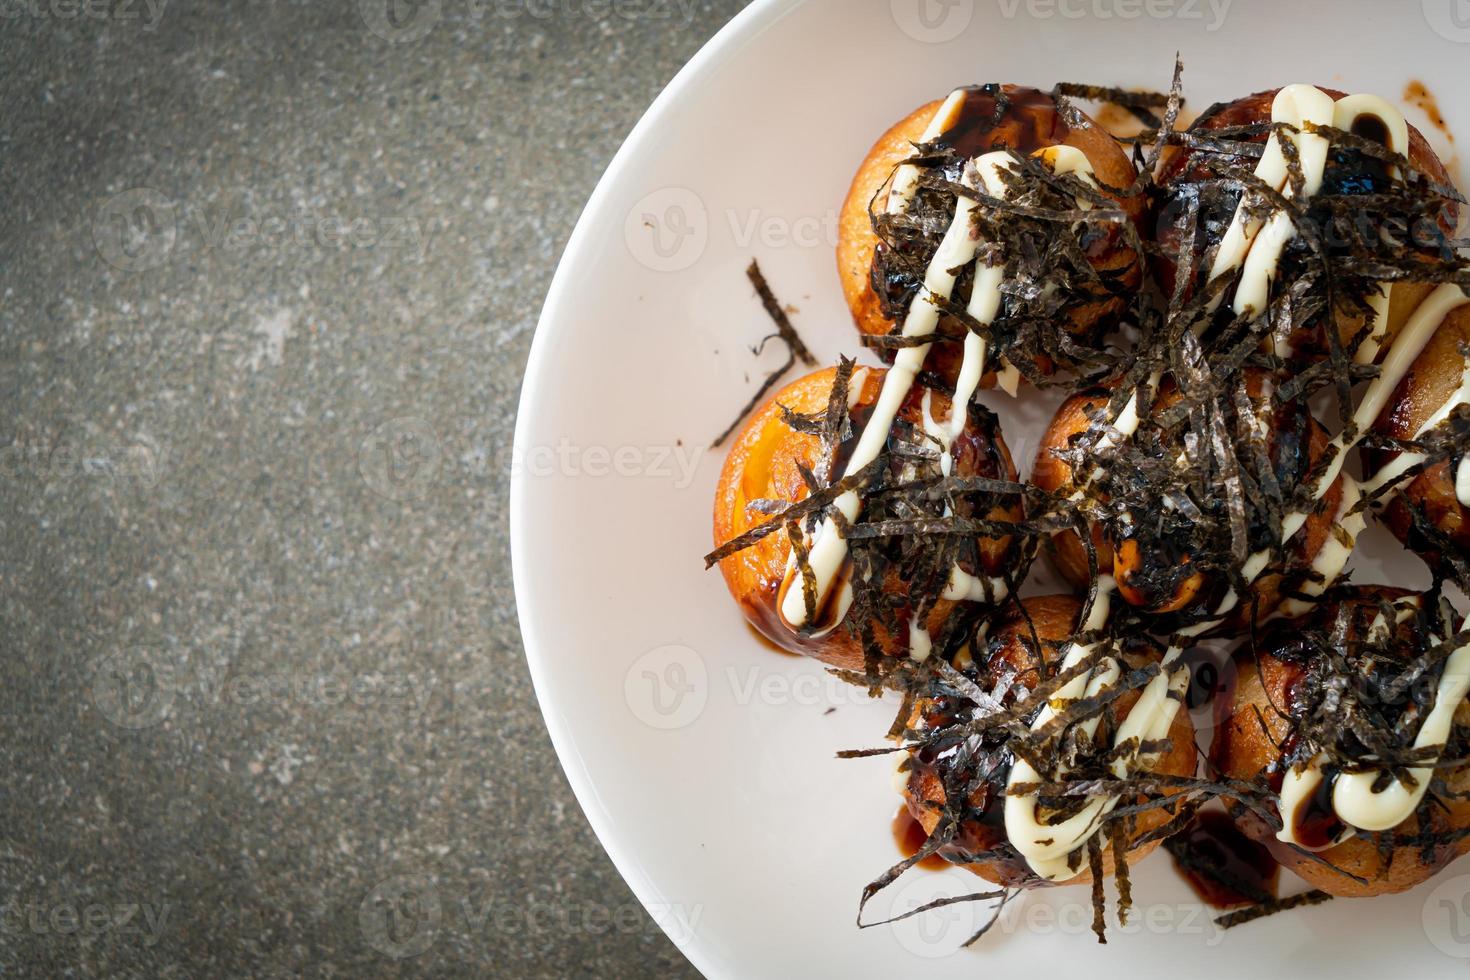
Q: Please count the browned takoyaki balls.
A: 7